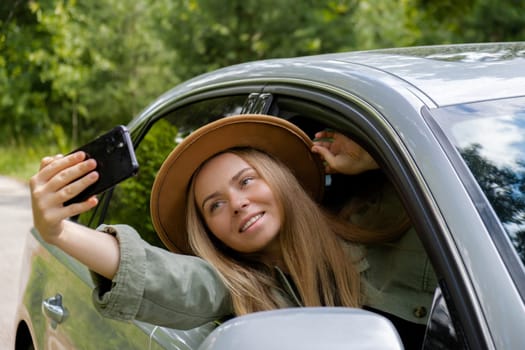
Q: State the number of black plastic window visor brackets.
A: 2